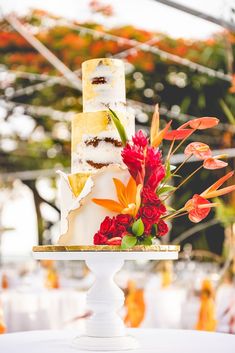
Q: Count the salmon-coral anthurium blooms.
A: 5